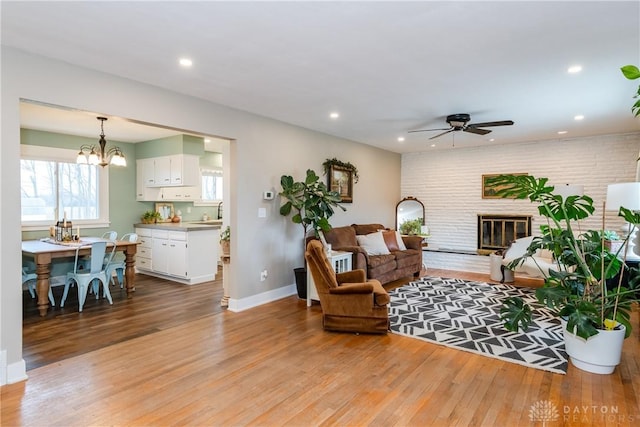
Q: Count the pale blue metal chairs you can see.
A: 4